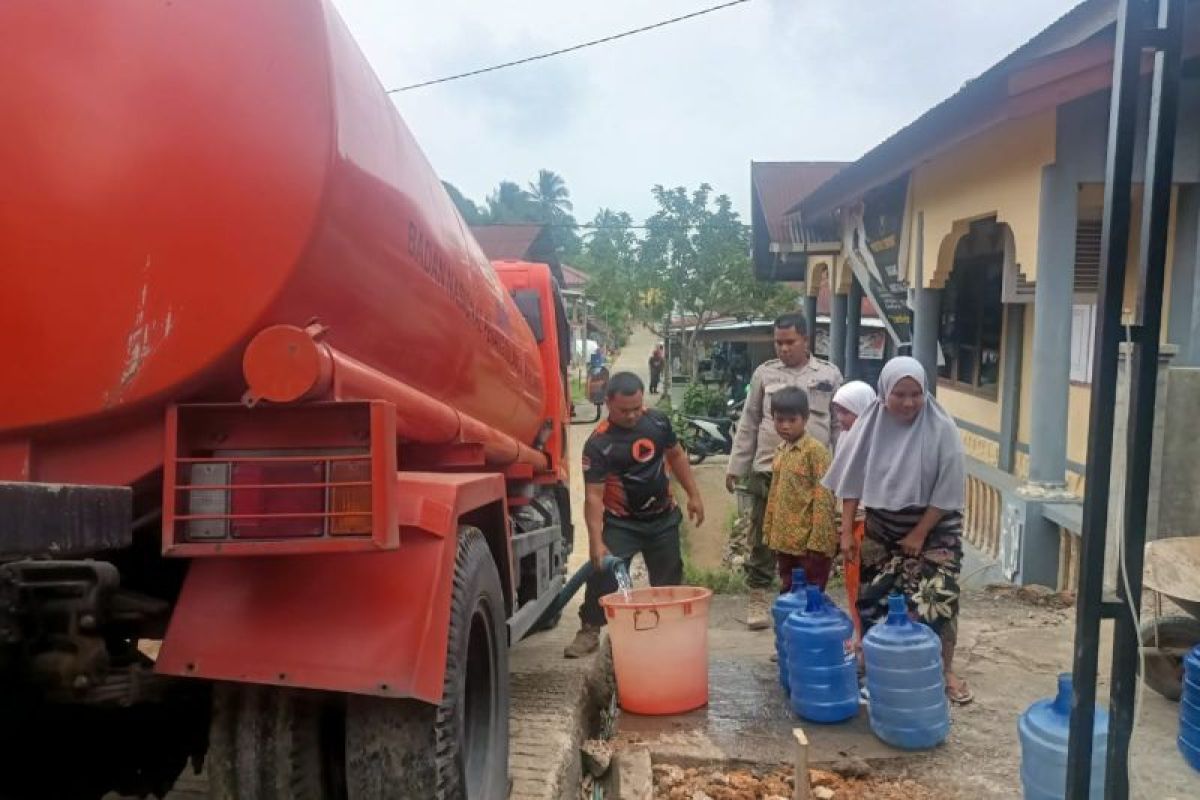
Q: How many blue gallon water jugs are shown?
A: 5